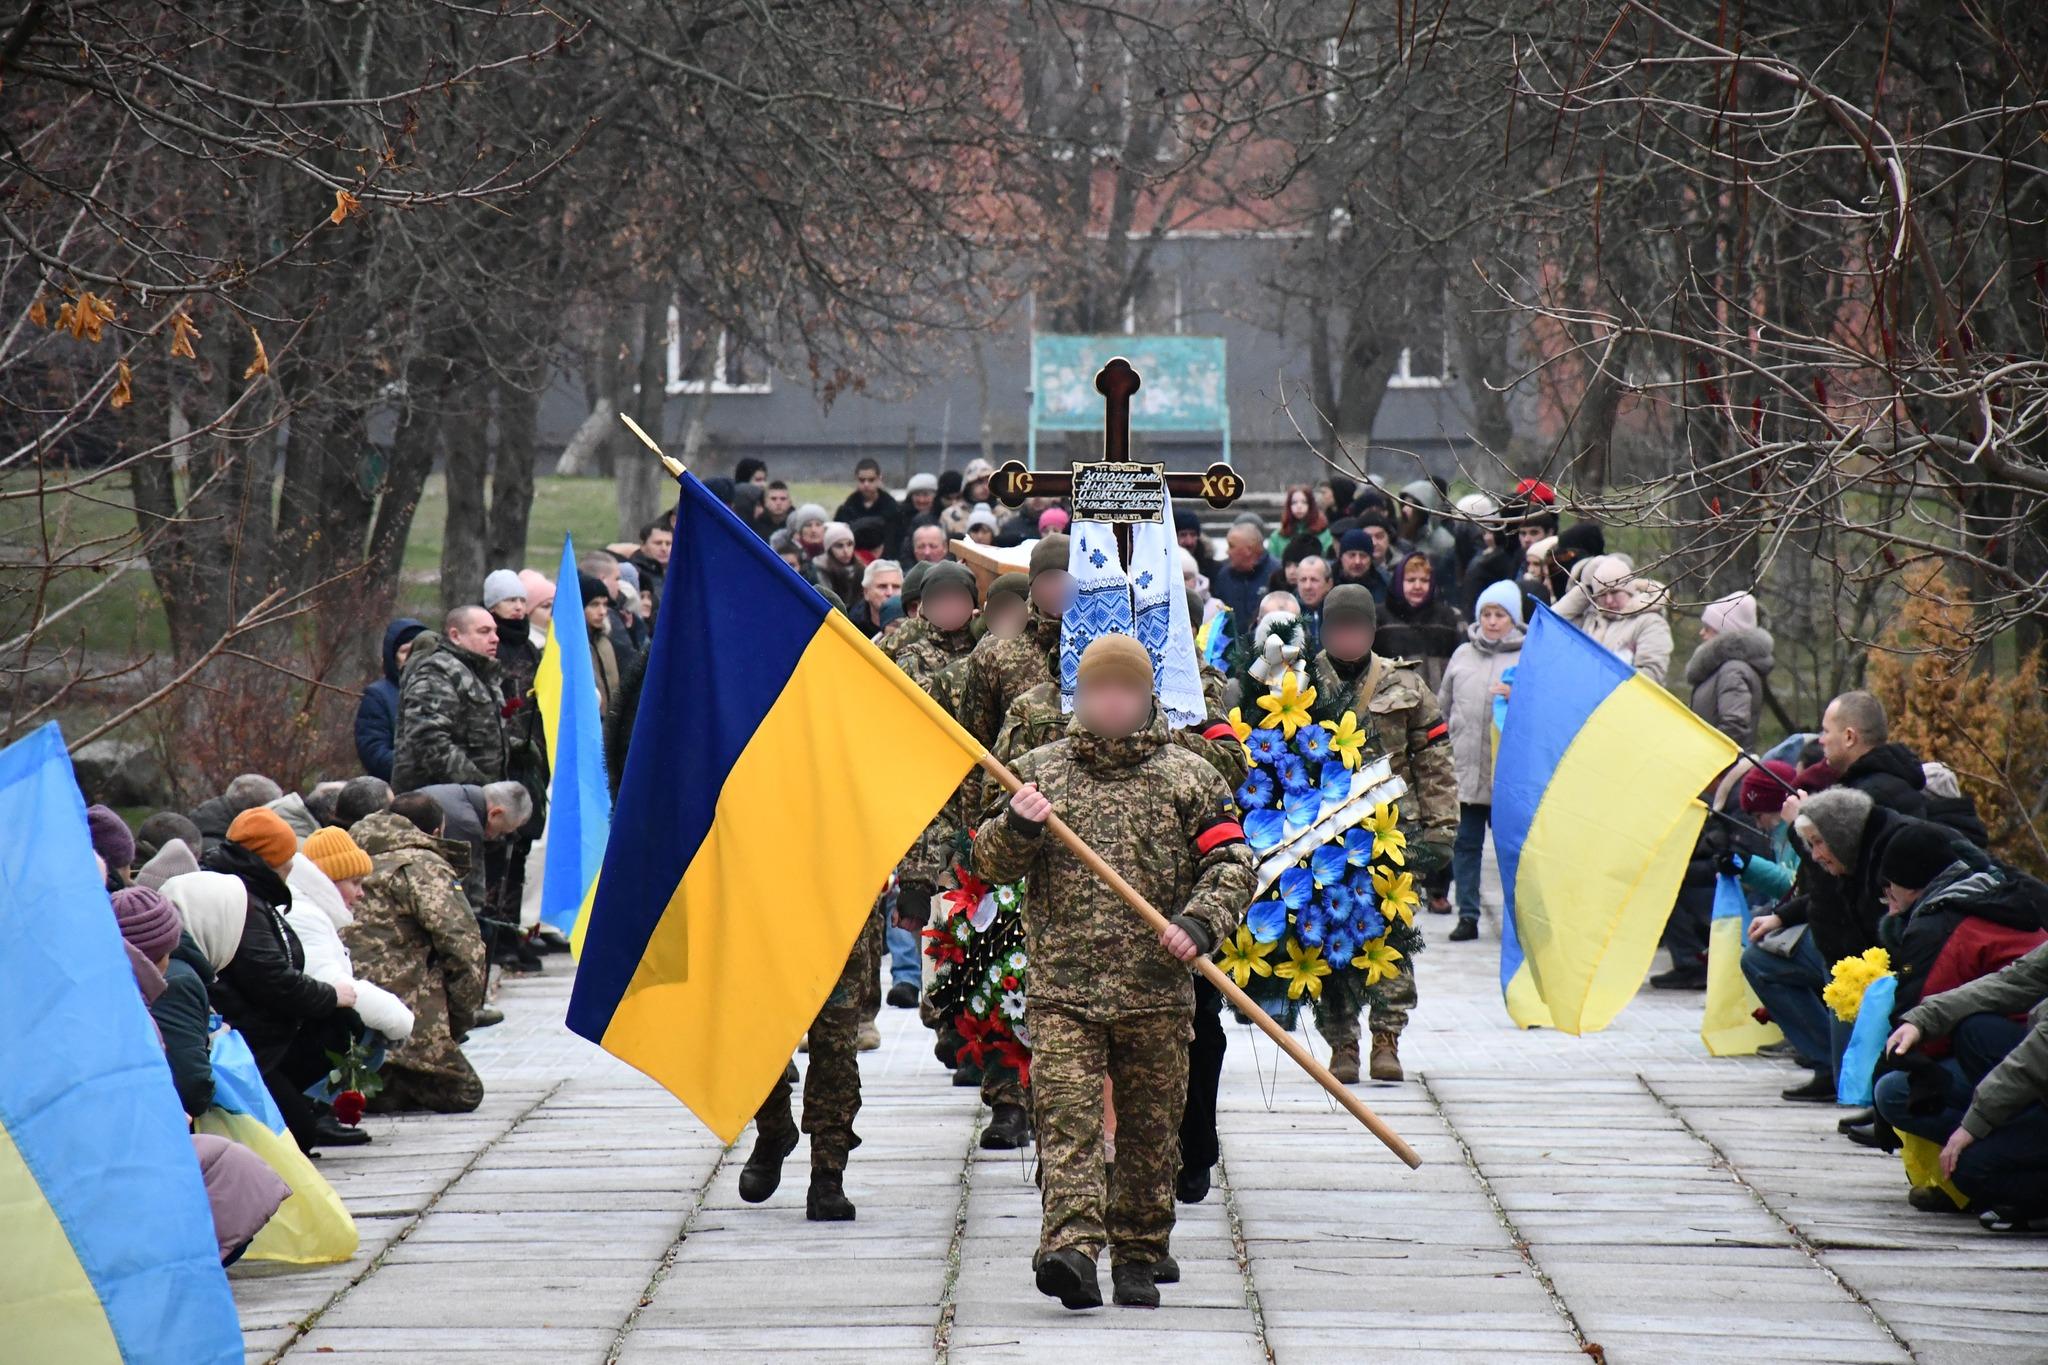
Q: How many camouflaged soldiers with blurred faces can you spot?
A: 5